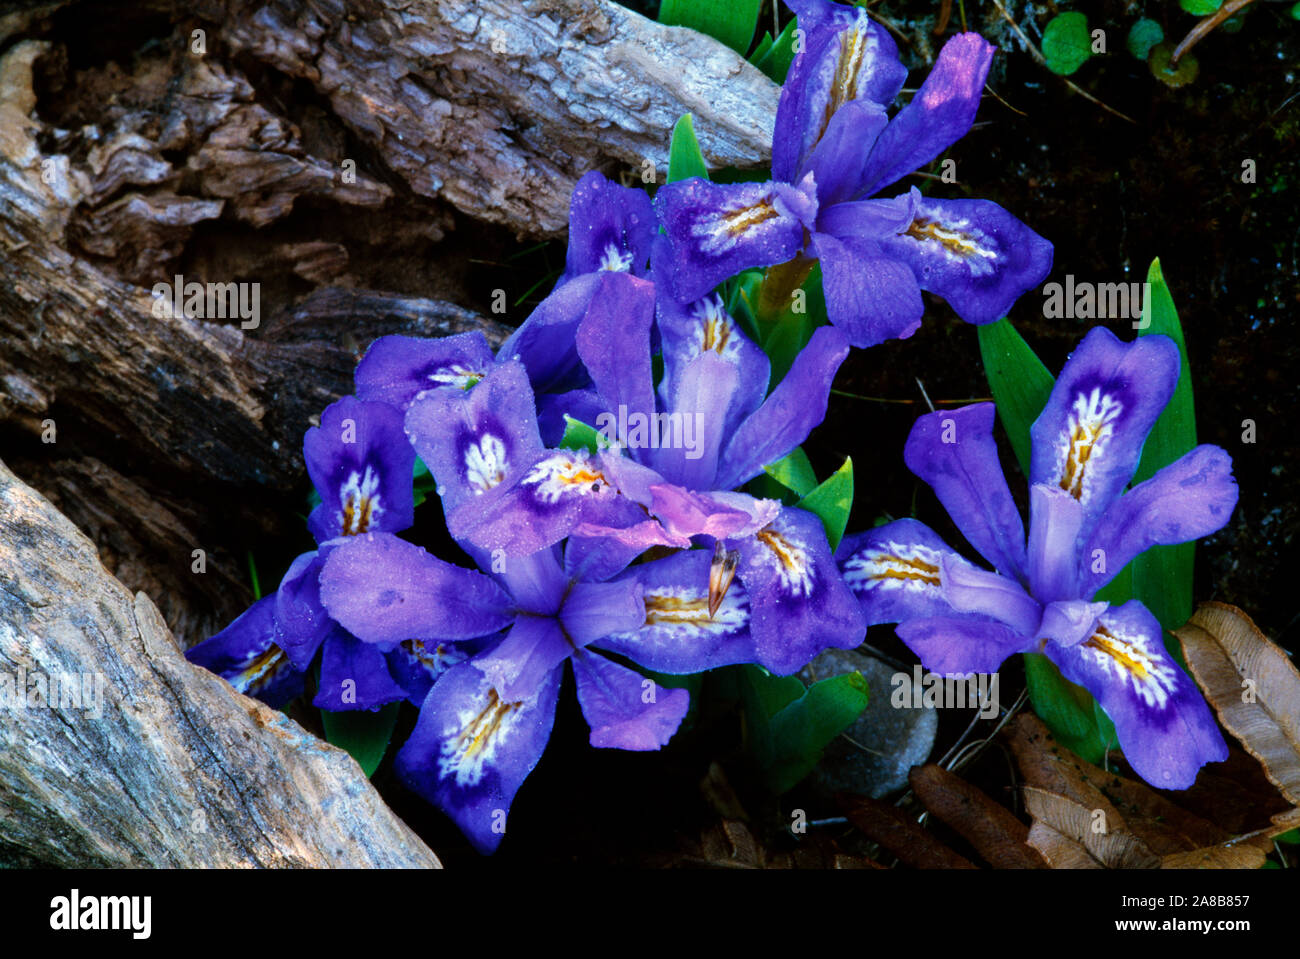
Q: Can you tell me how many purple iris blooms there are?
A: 6